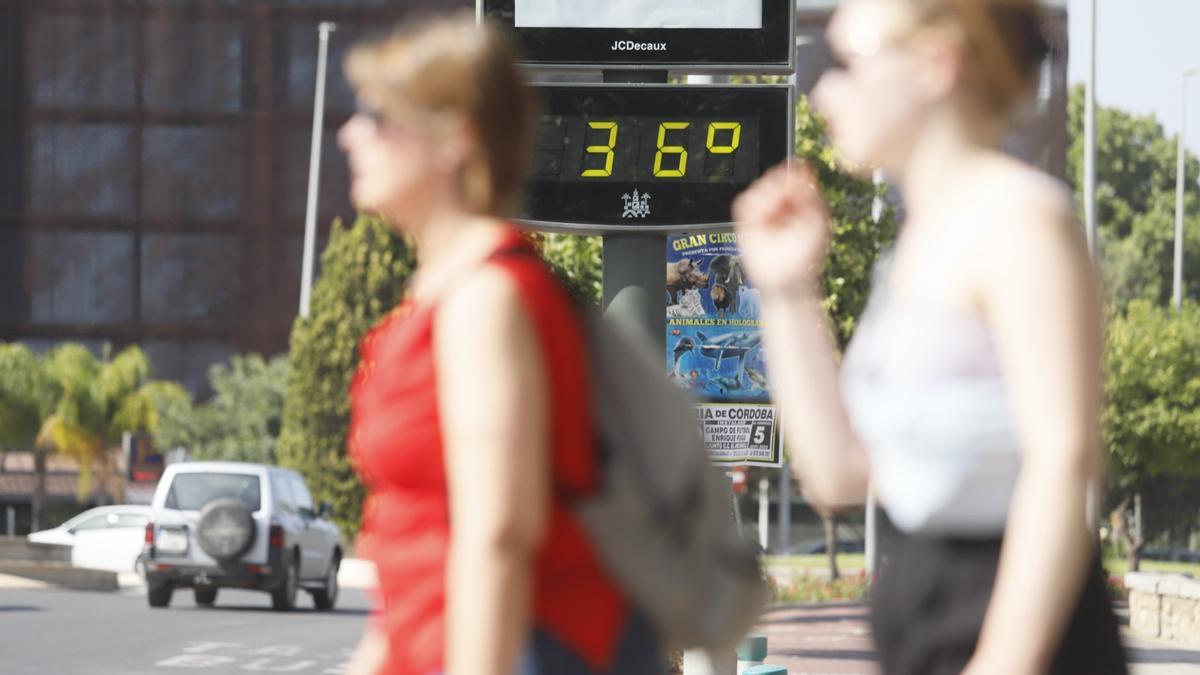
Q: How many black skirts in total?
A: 1